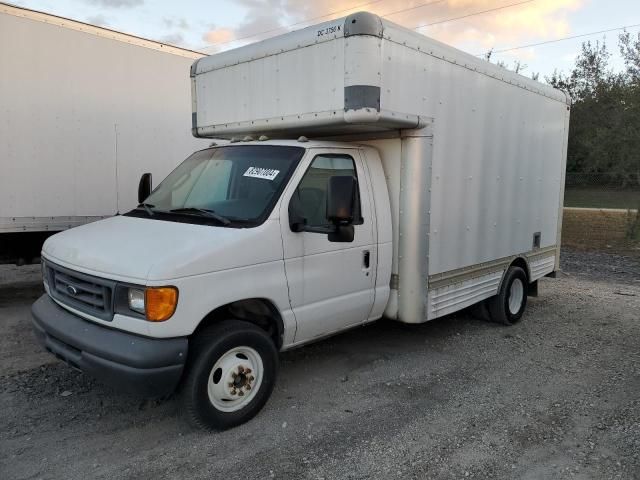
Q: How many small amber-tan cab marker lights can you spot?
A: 5